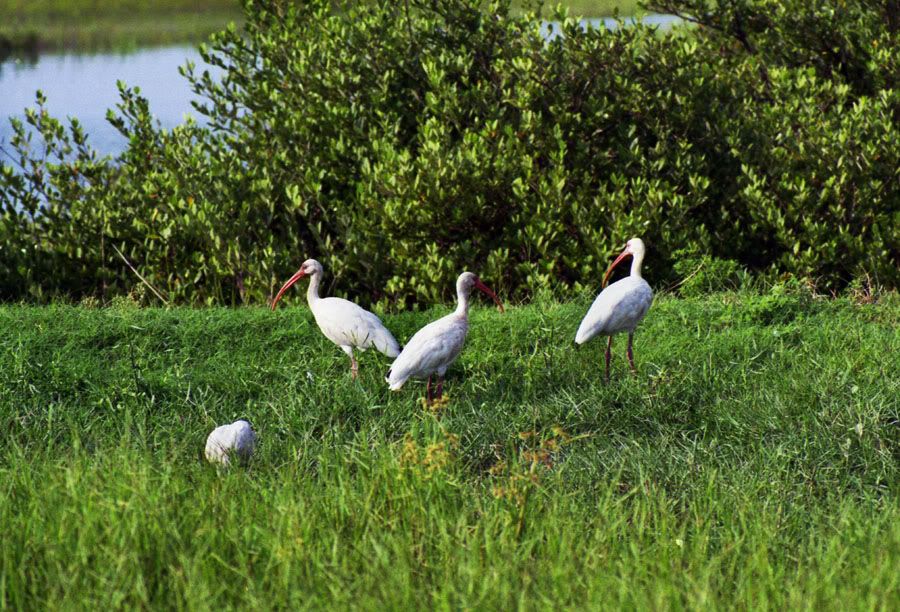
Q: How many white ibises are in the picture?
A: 4